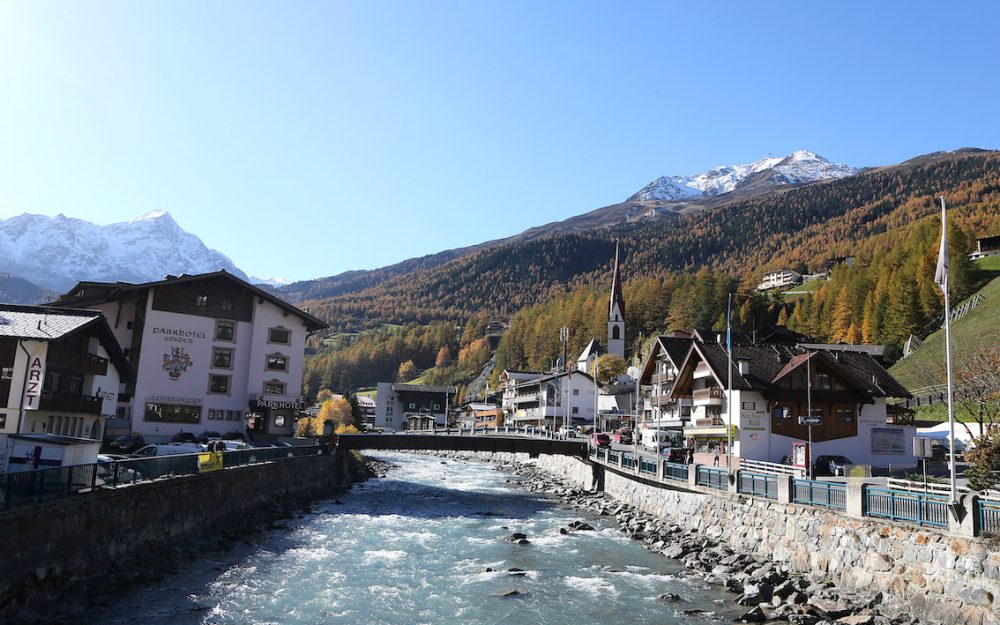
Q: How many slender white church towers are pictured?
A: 1